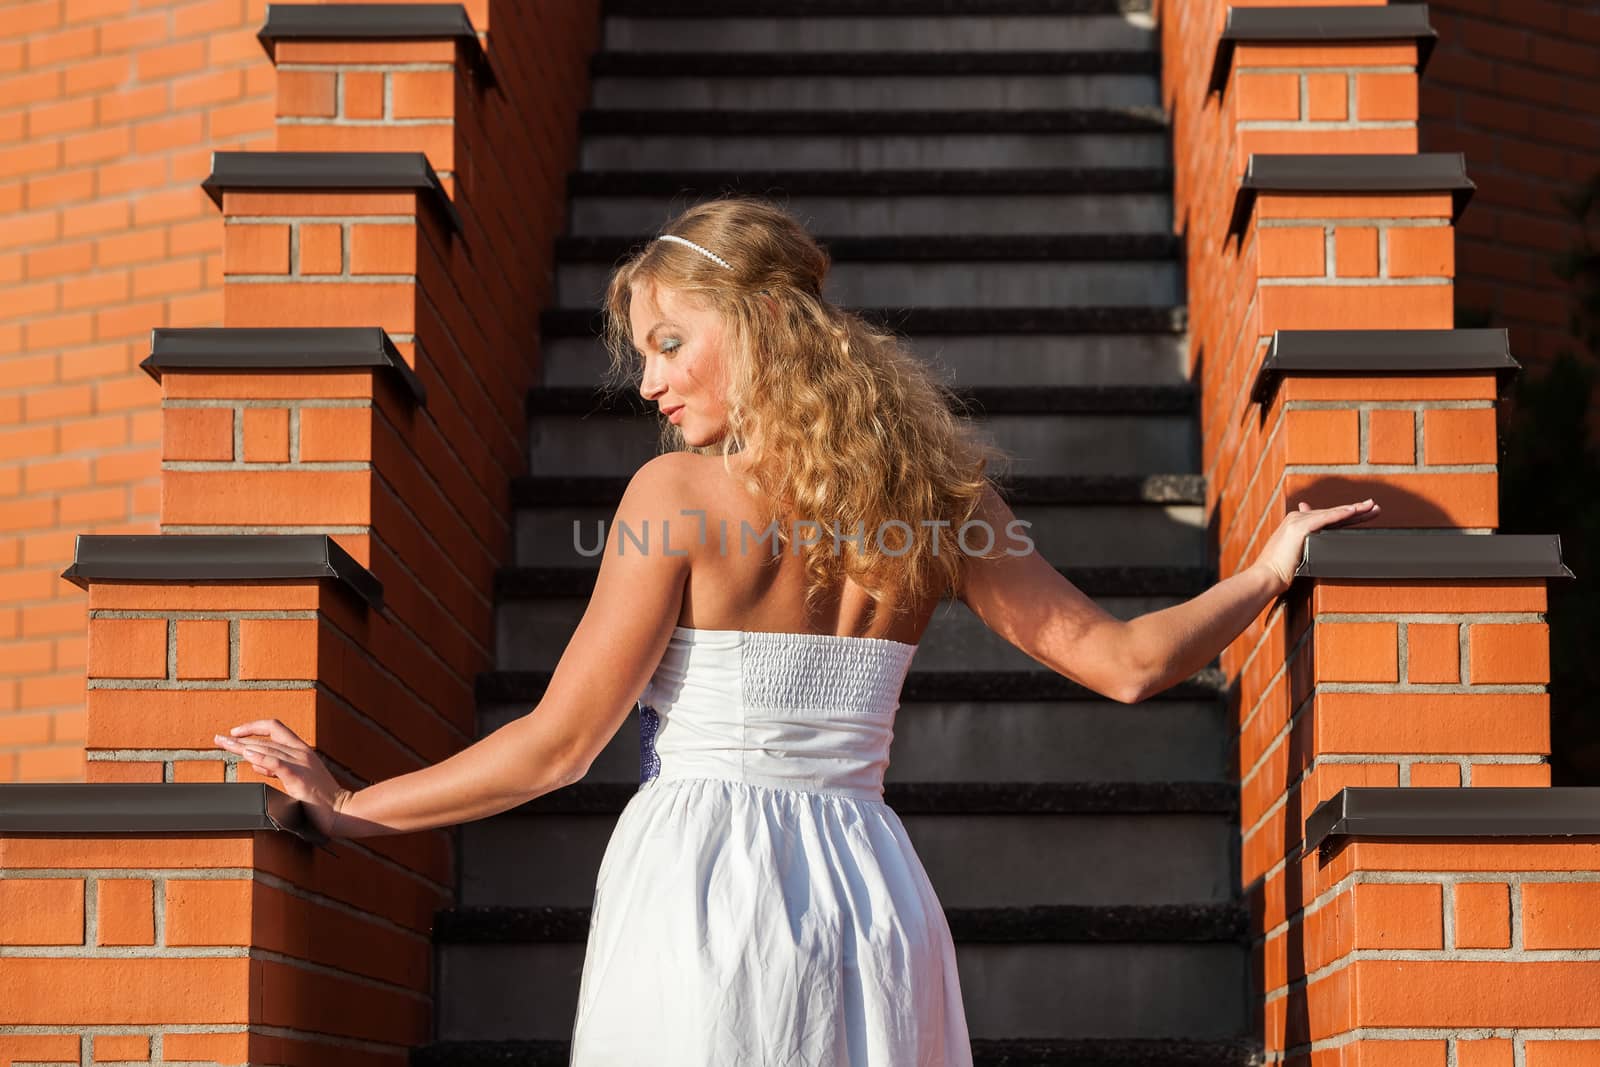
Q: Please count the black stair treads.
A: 13